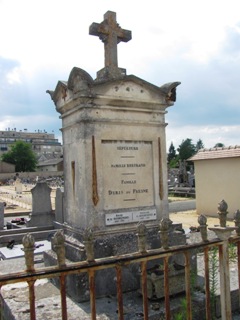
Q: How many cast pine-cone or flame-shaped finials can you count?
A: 8